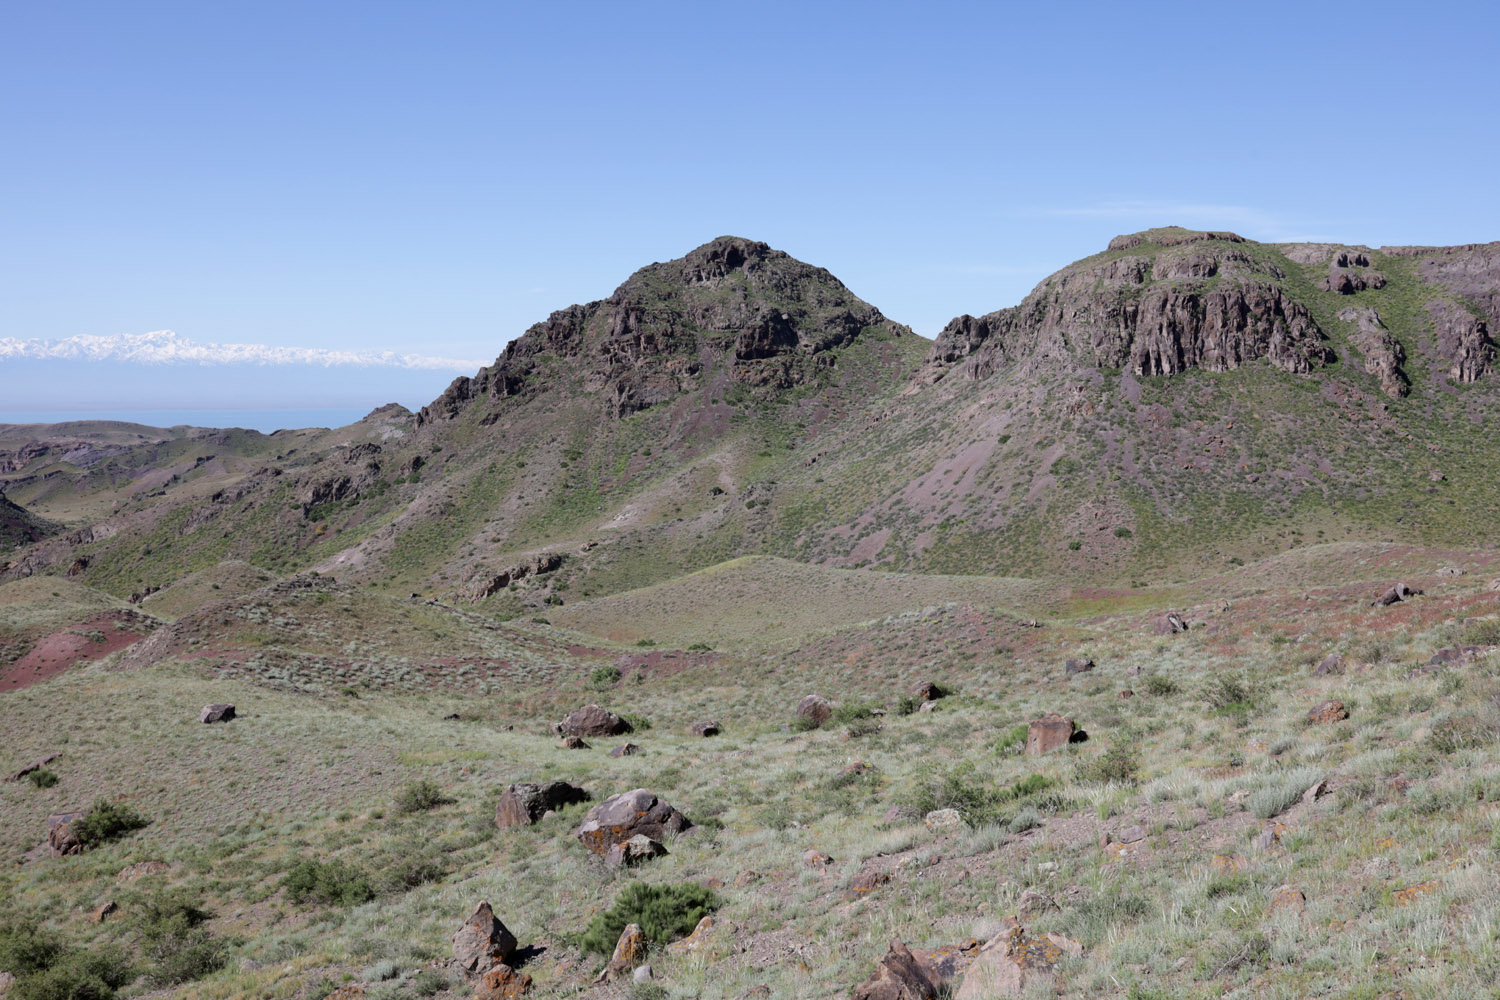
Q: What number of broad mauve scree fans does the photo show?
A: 1